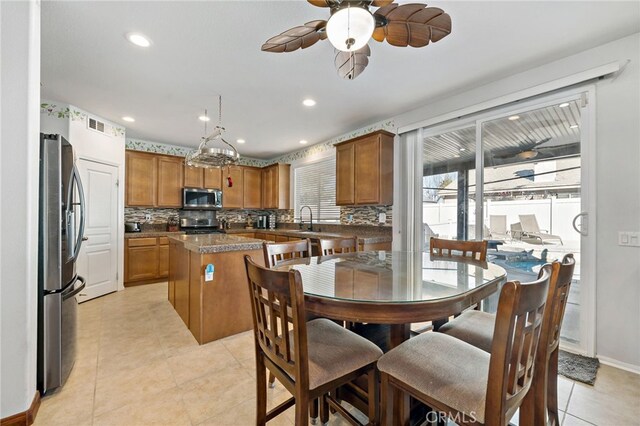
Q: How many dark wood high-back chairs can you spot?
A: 6